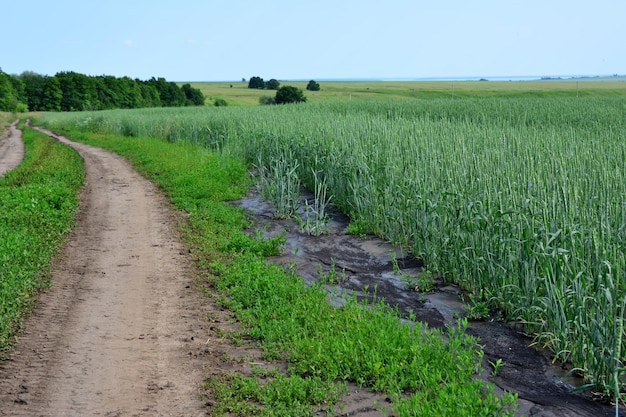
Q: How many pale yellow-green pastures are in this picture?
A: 1